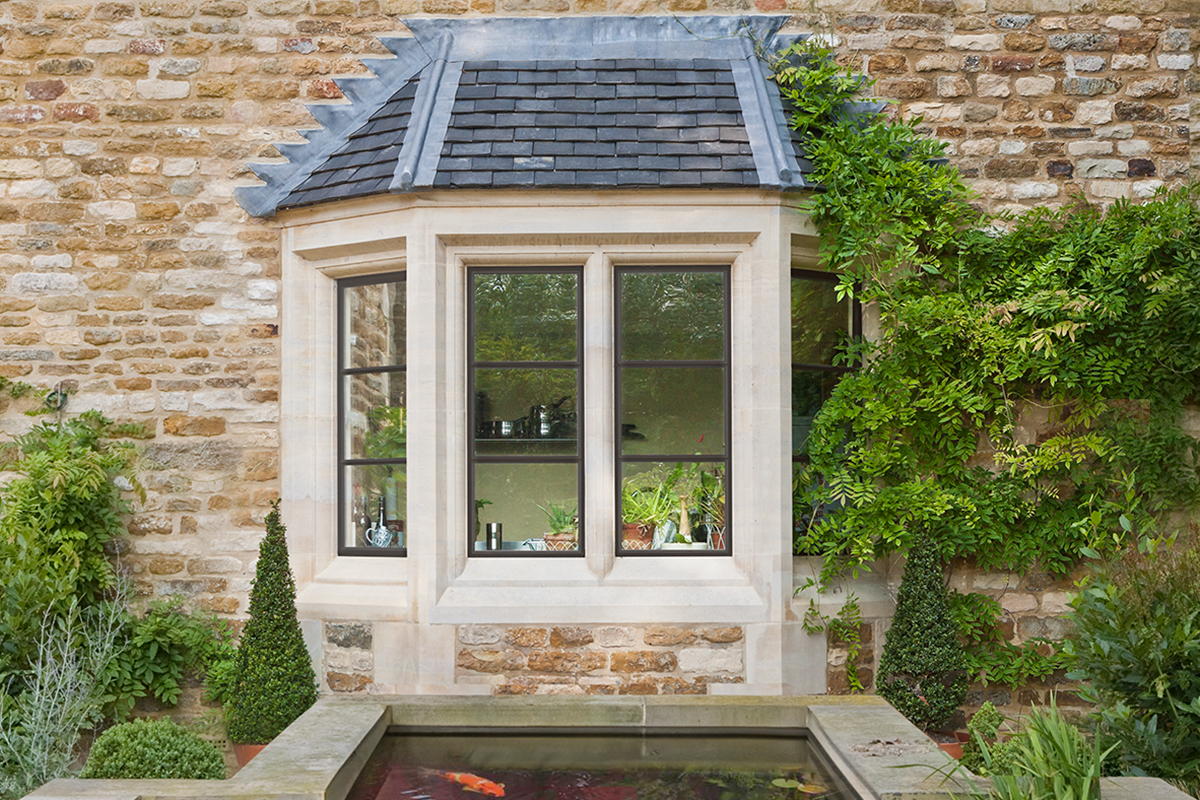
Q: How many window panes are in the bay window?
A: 12